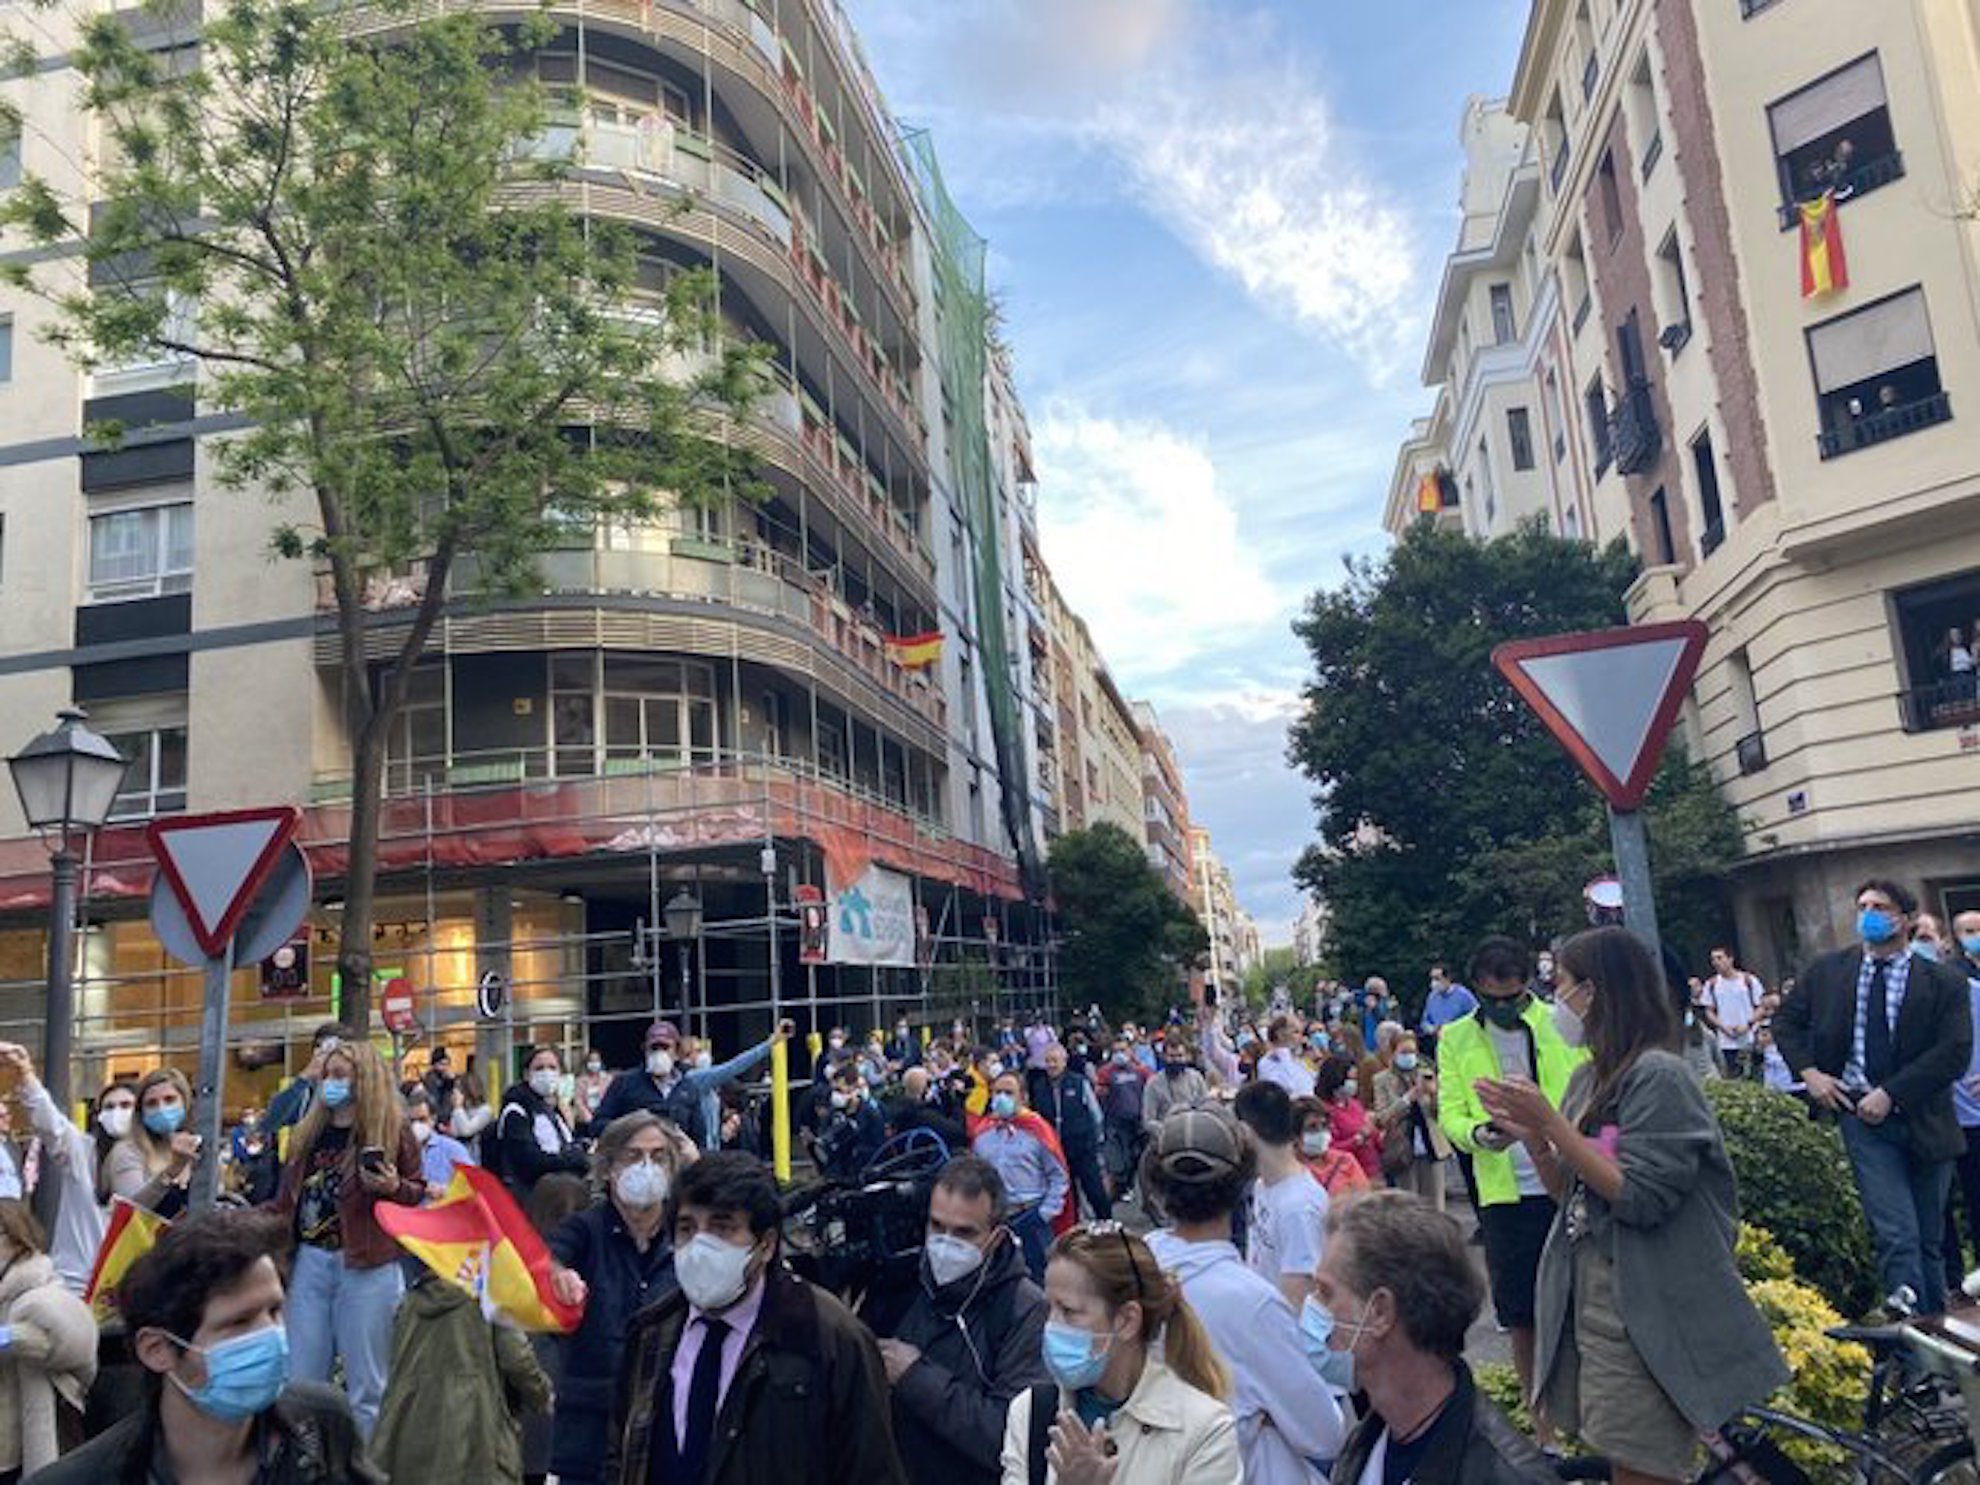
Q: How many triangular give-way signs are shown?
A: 2